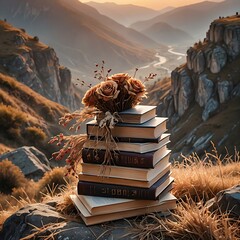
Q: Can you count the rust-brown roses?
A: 4